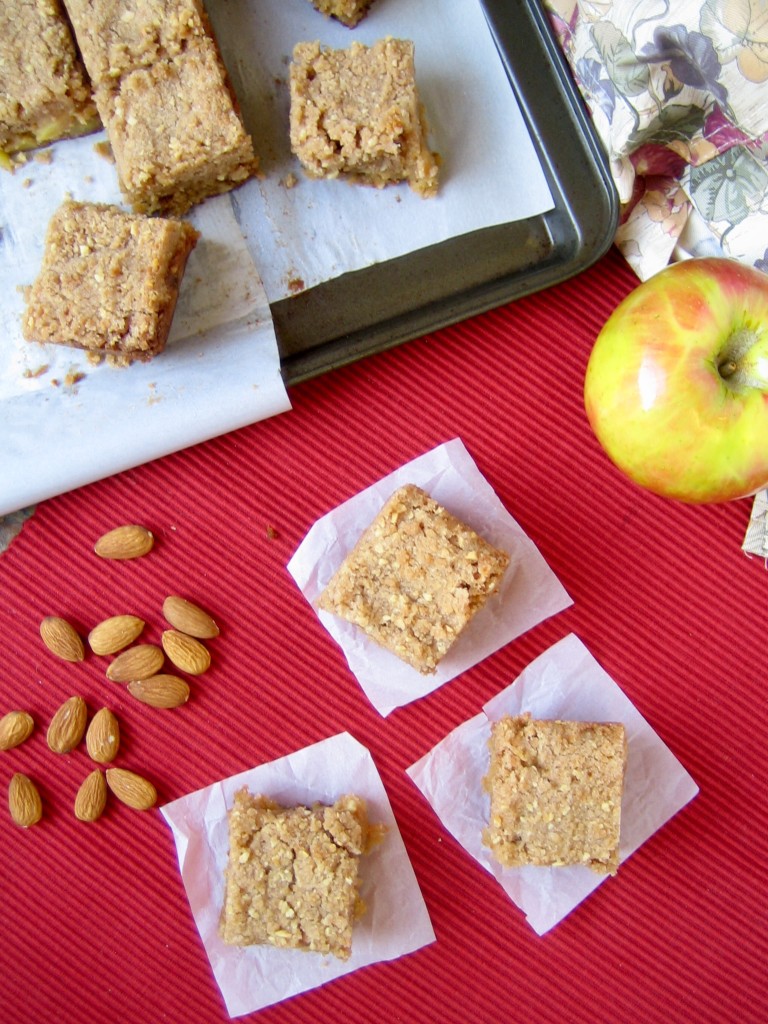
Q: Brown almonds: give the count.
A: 13